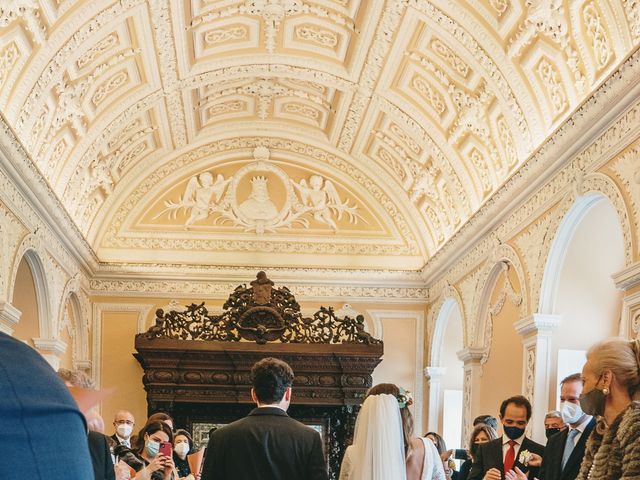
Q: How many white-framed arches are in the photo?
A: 5